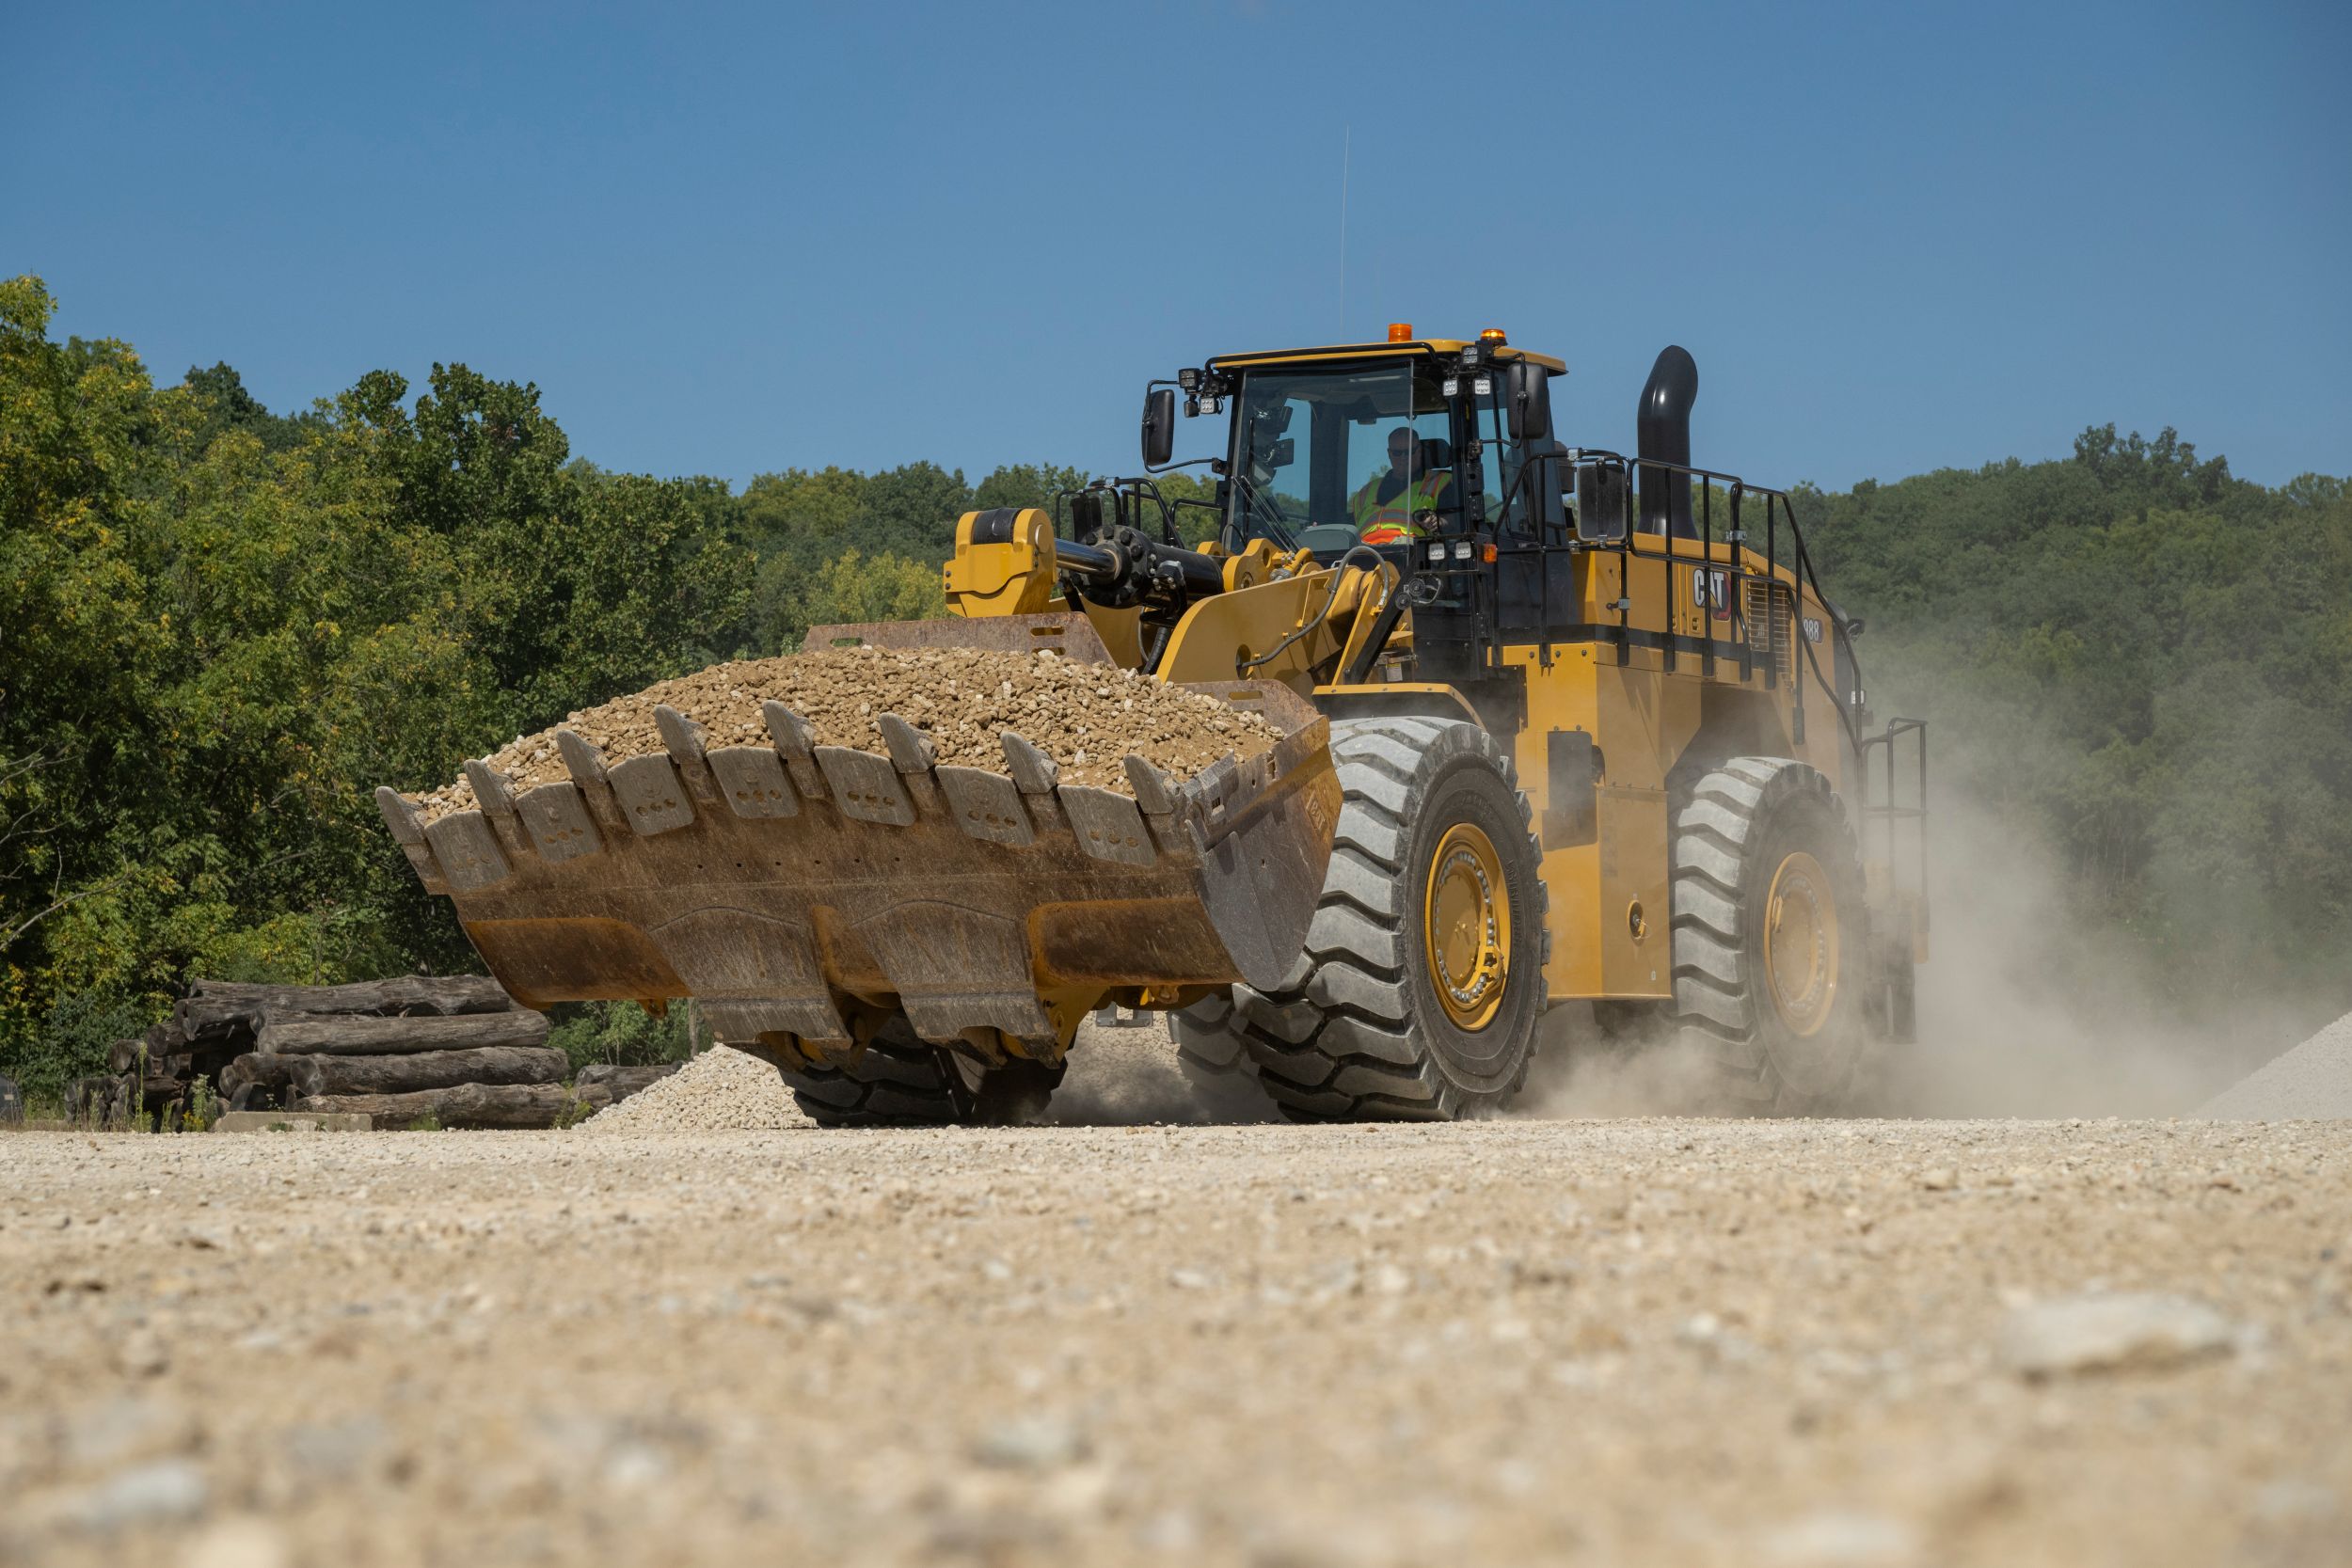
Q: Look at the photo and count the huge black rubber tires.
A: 4